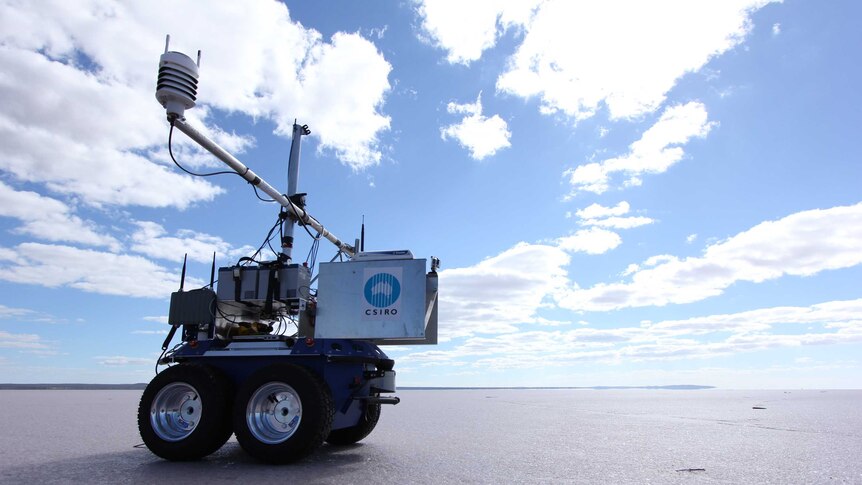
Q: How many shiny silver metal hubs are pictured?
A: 2